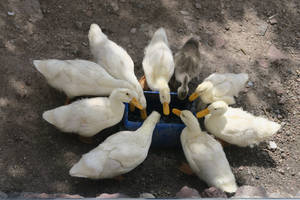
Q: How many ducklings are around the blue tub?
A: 9